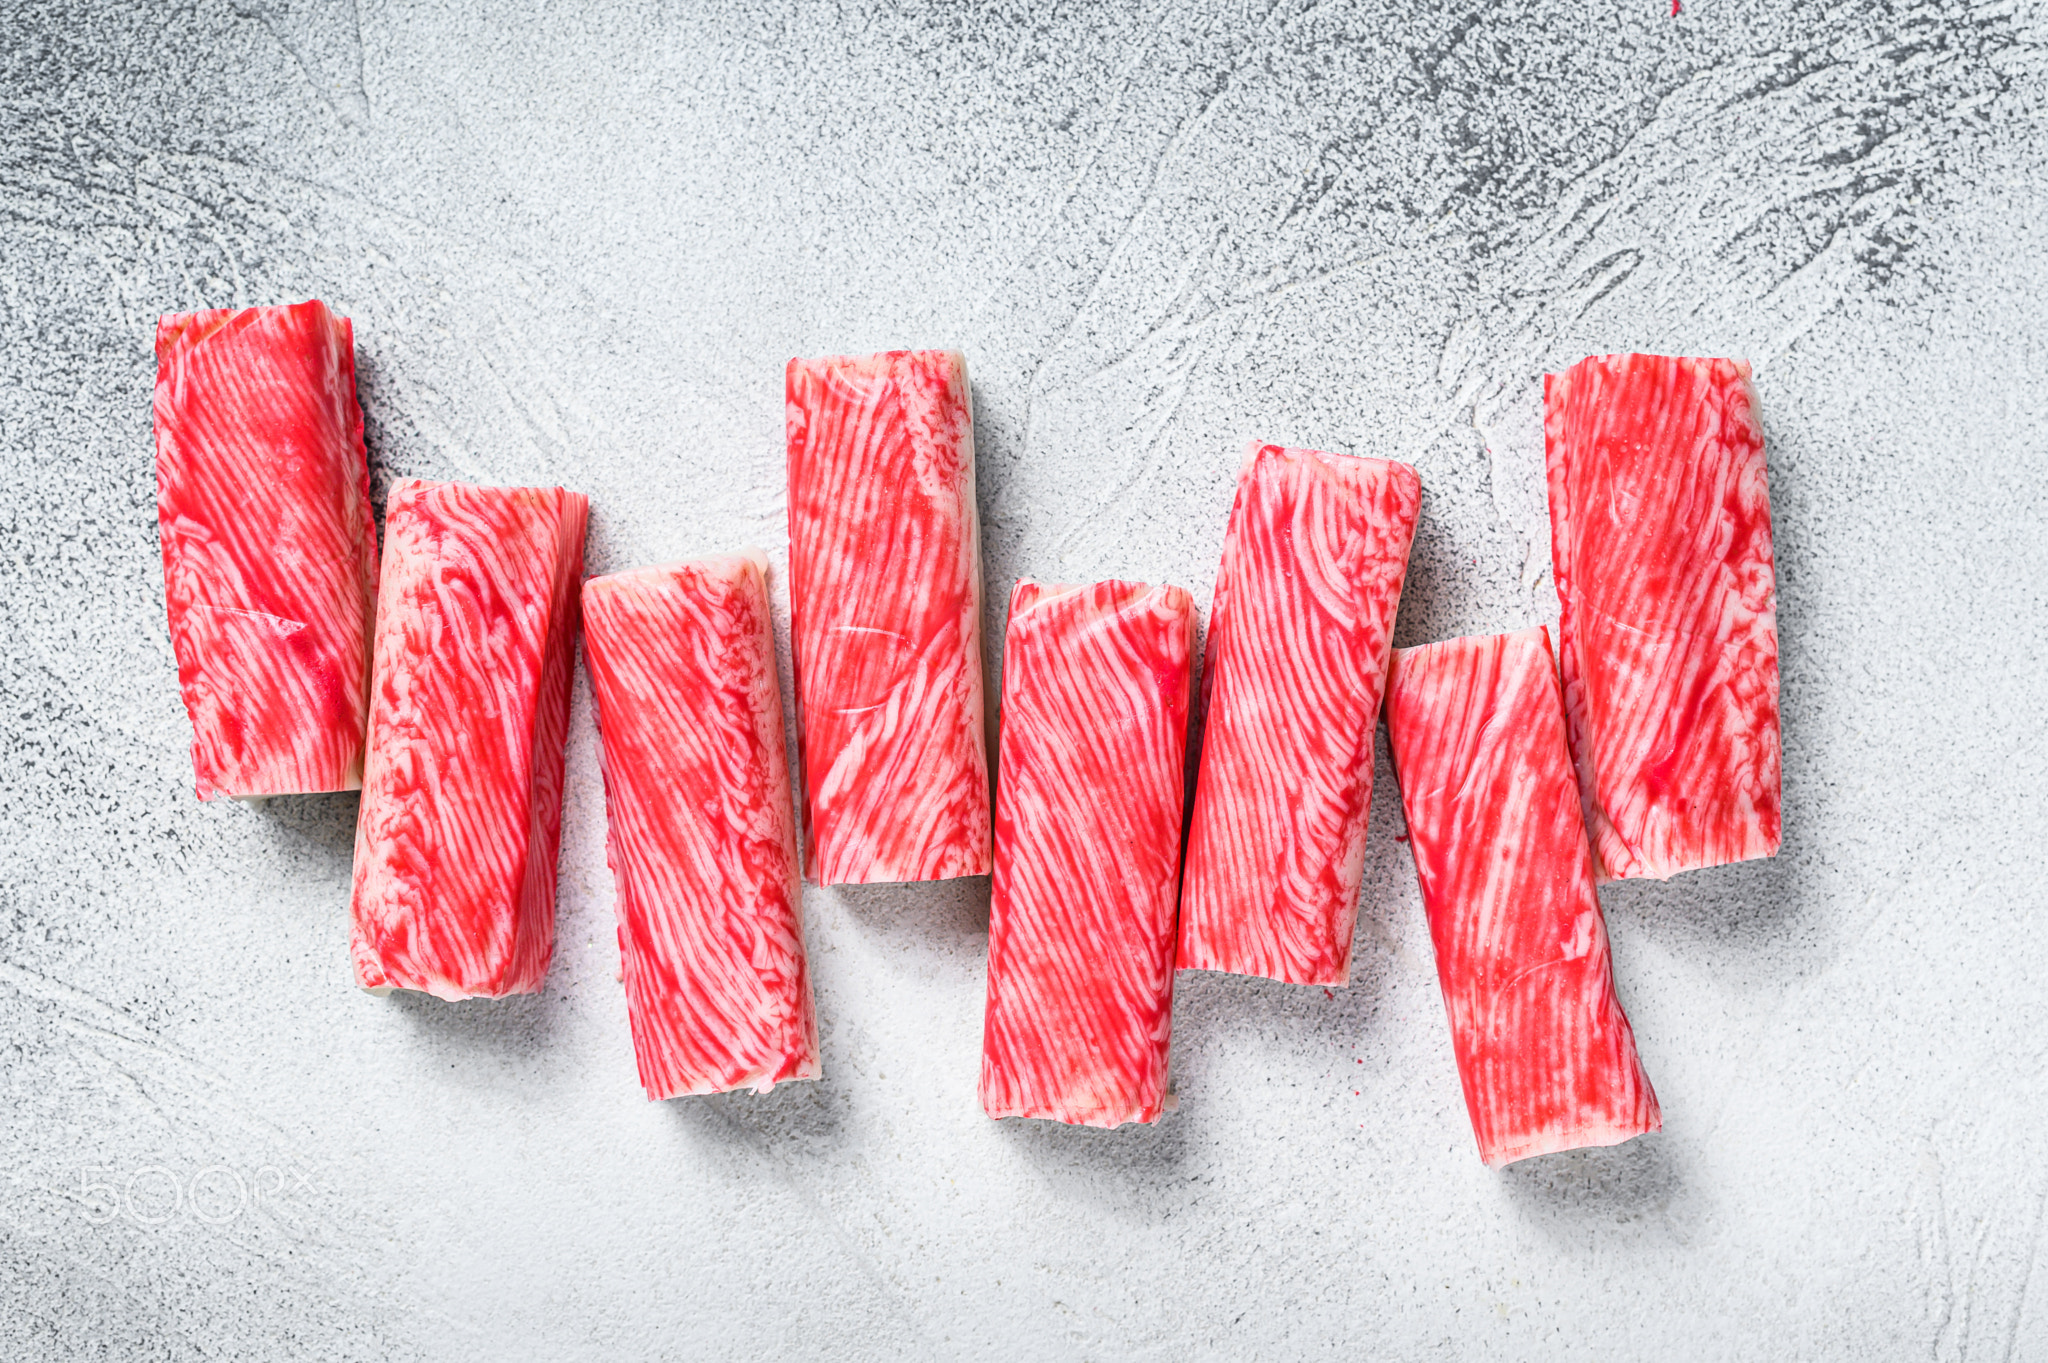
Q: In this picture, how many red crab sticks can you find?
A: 8